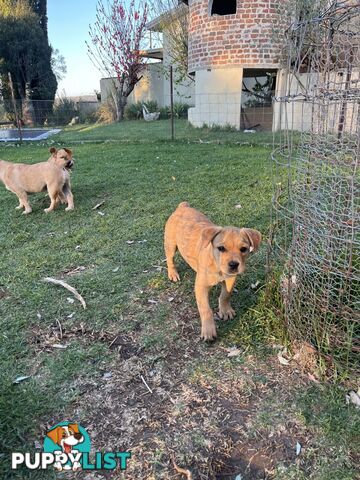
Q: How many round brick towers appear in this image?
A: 1